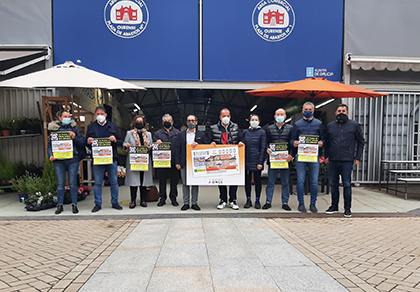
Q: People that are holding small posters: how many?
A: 6